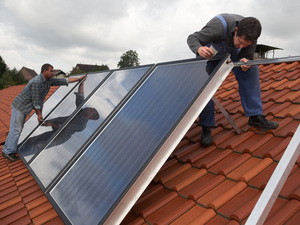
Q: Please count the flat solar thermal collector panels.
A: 4